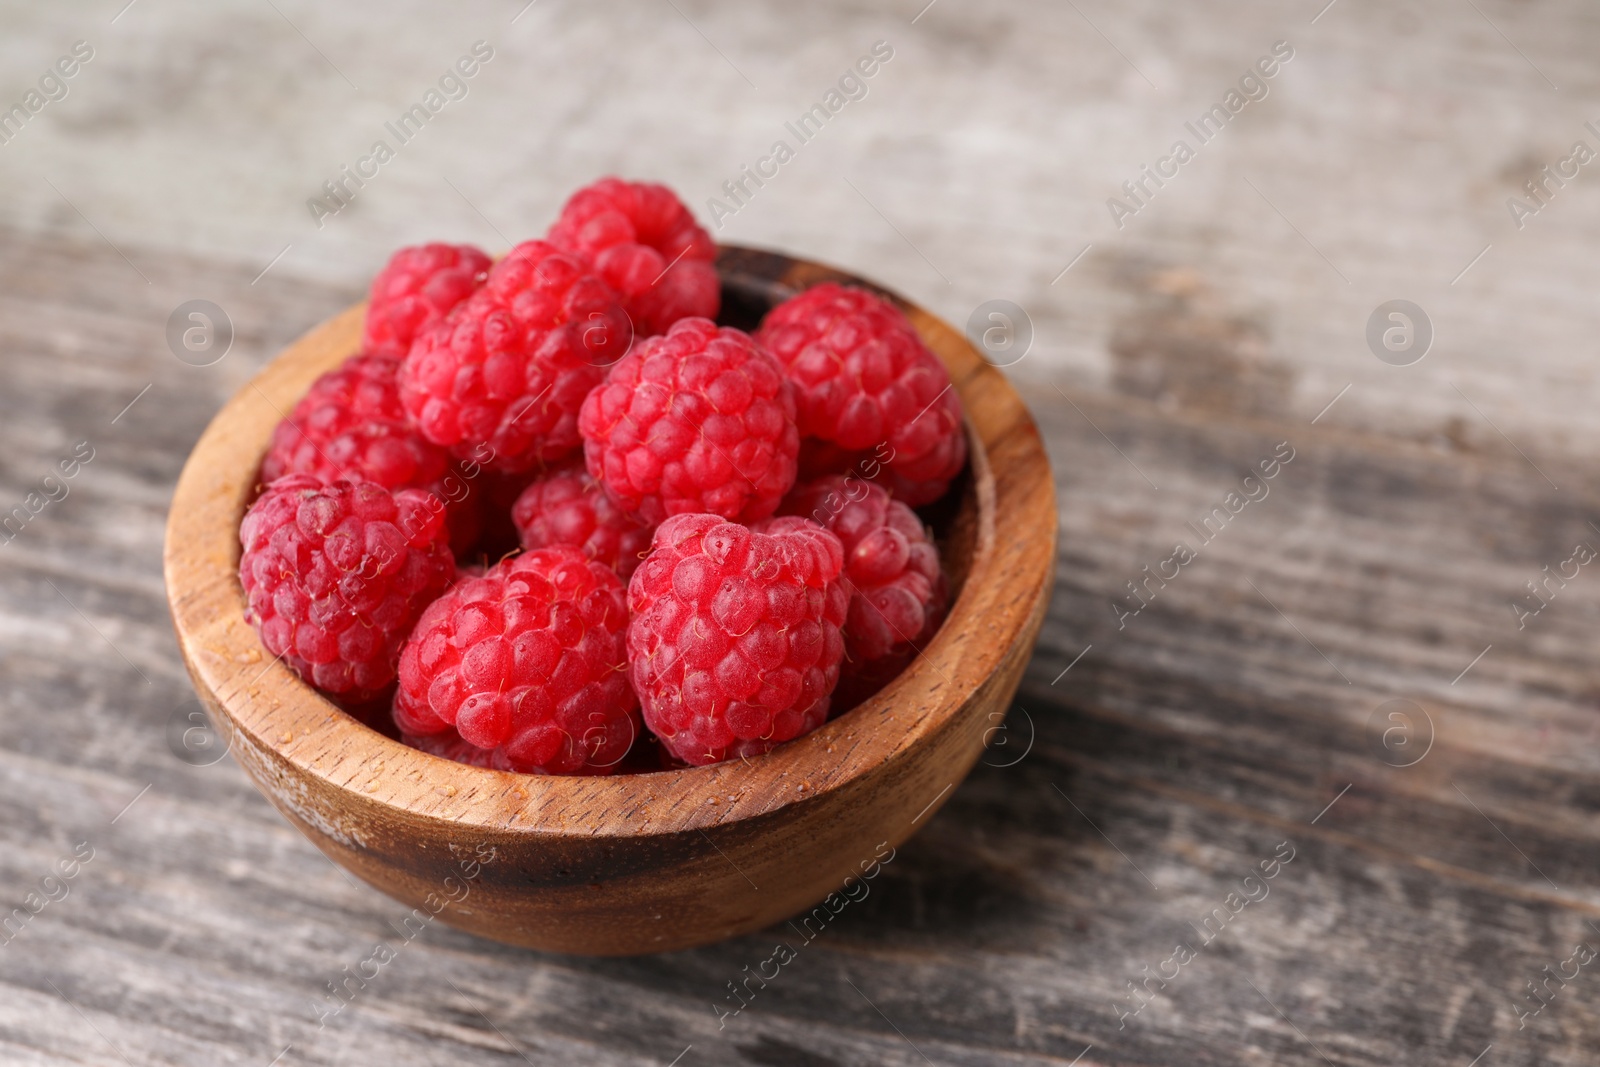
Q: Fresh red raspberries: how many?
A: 11